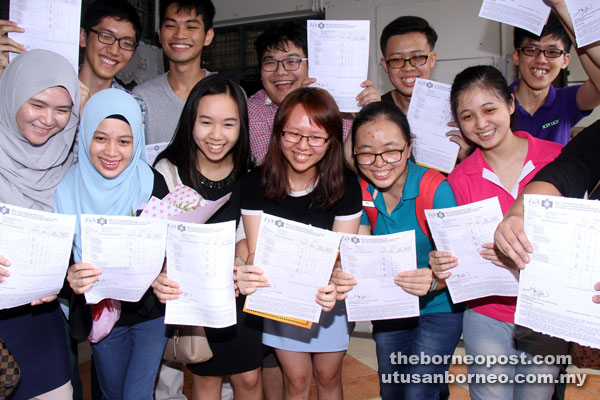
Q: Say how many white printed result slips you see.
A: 13